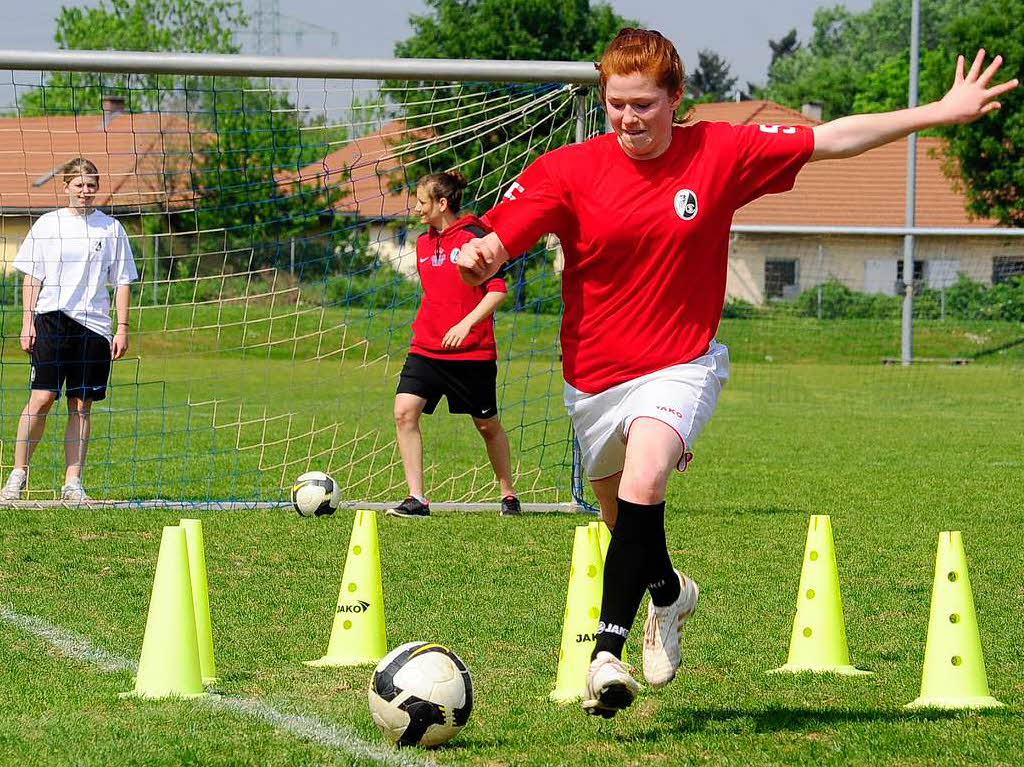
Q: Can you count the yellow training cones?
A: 7